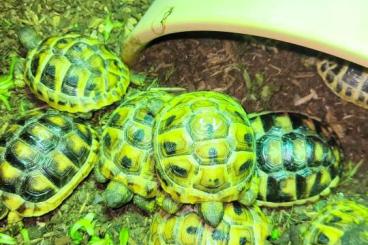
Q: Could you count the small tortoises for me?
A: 8